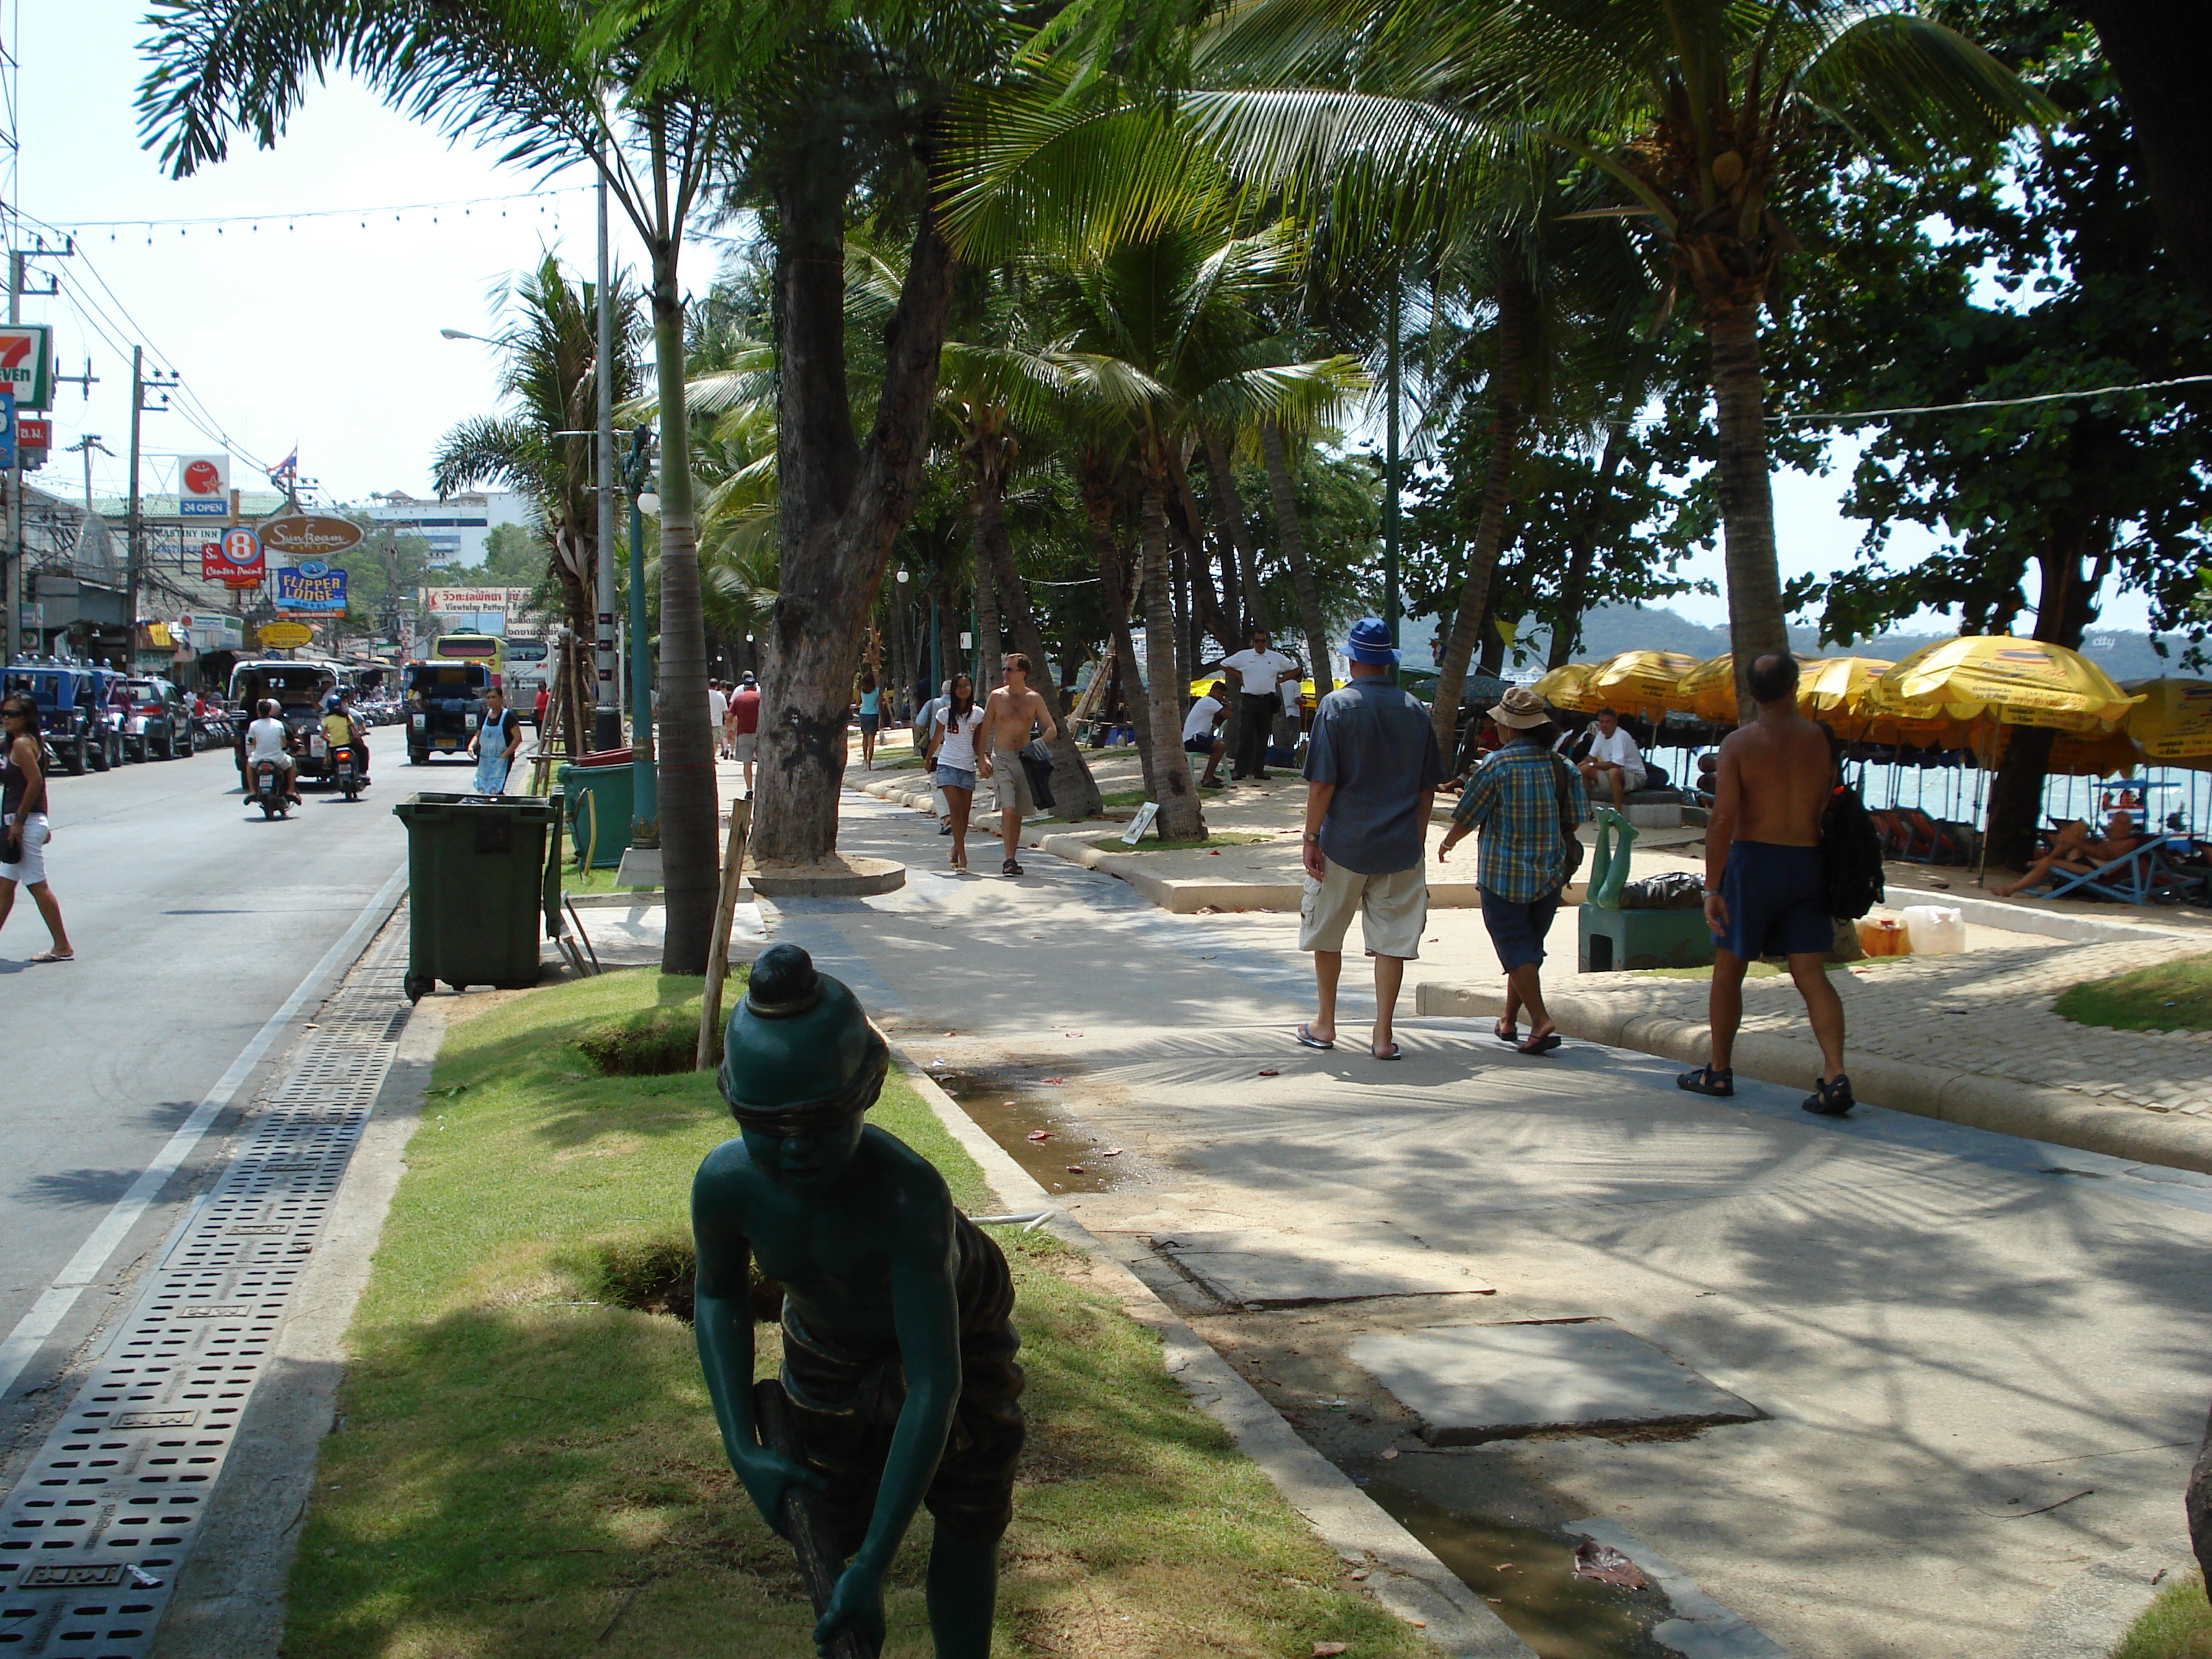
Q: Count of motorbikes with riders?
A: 2